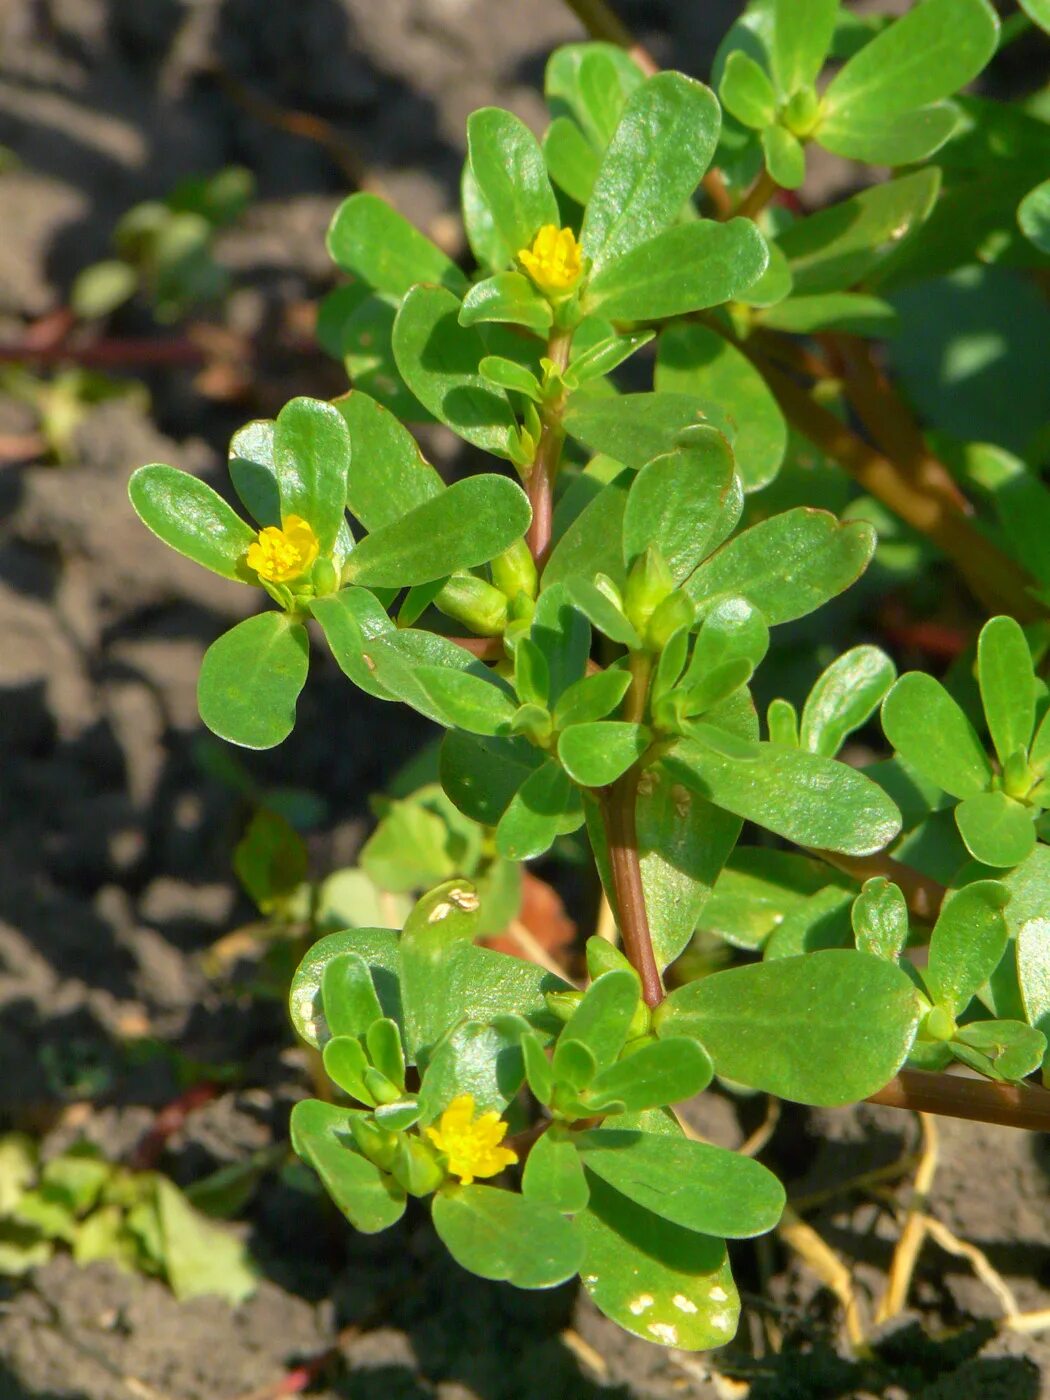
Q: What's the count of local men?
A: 0